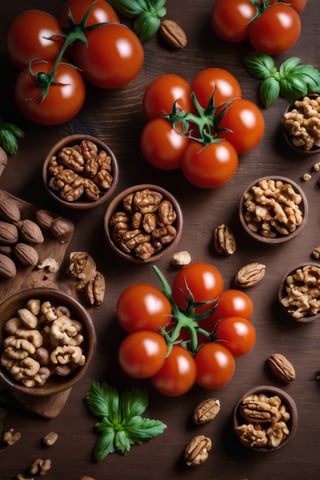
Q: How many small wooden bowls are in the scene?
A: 7